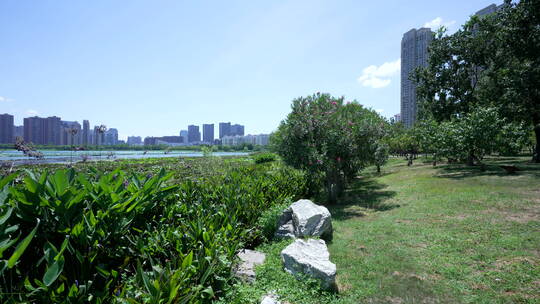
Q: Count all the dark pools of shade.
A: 2